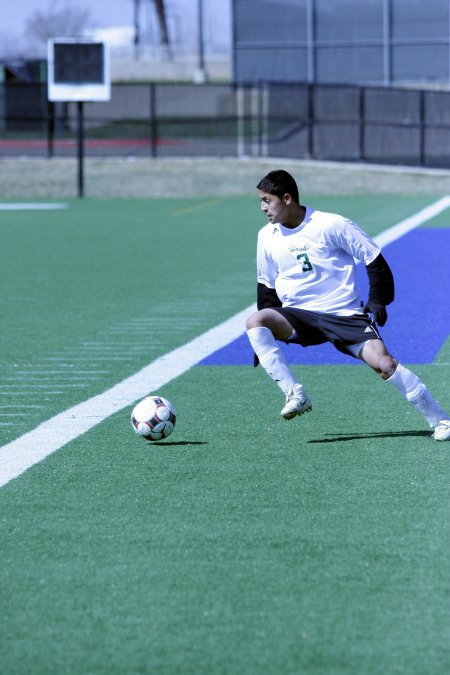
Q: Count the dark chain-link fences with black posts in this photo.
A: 1